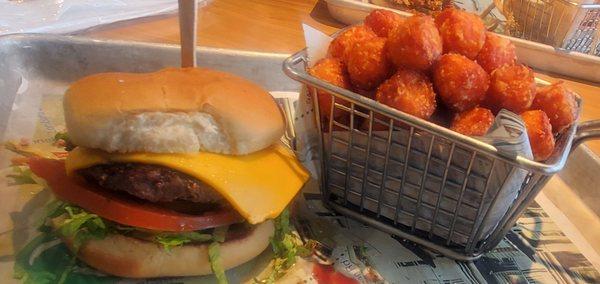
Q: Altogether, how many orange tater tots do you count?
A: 13